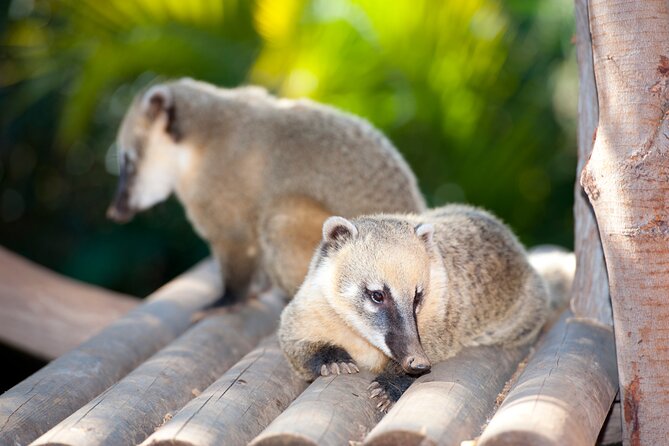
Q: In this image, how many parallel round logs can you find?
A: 6